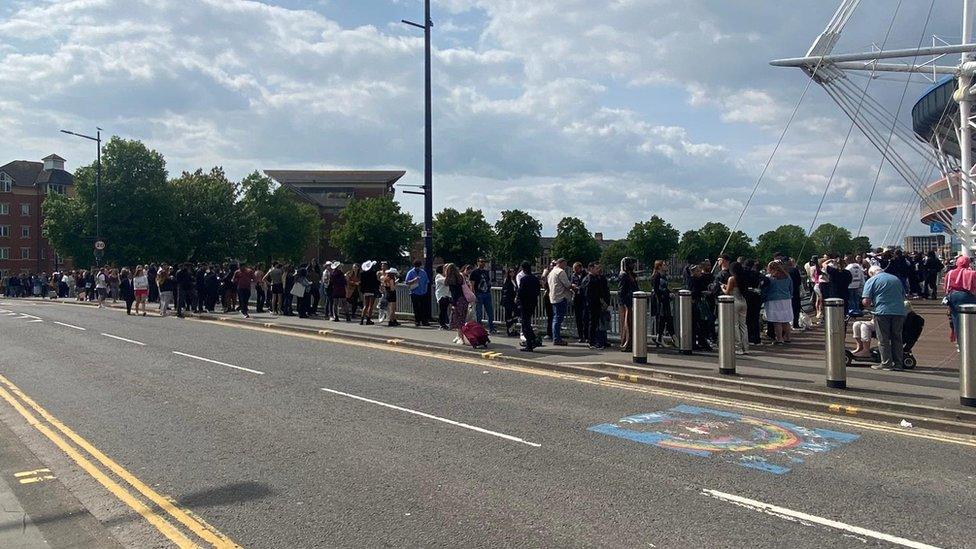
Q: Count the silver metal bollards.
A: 5